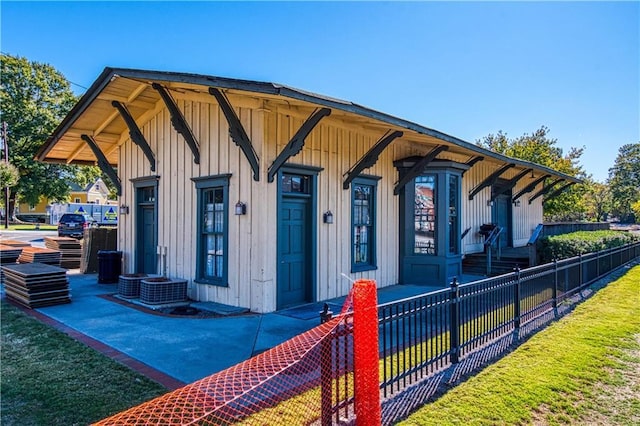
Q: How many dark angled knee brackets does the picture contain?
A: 13